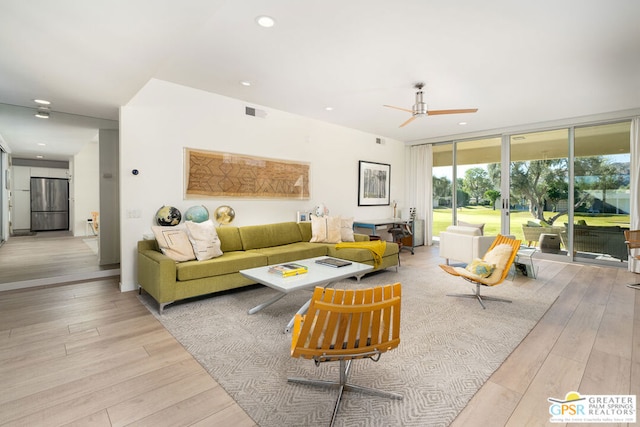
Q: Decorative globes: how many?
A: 3